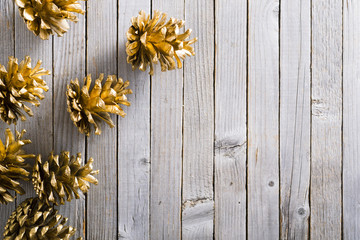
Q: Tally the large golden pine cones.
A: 7